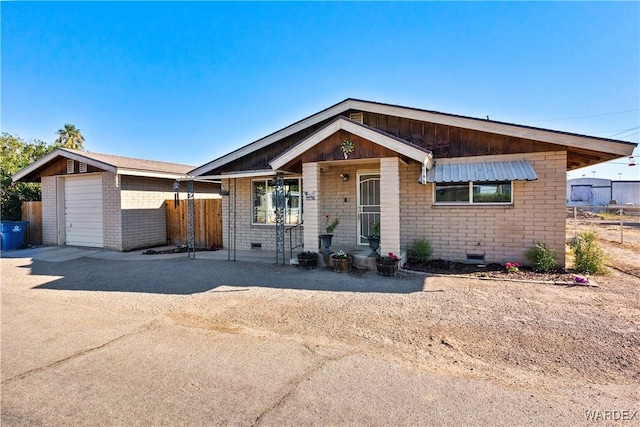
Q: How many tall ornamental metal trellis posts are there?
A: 3